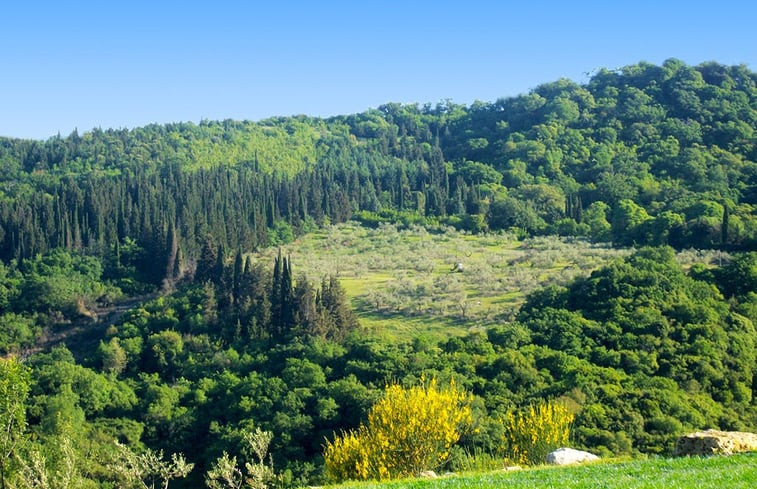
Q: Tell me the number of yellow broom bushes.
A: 2